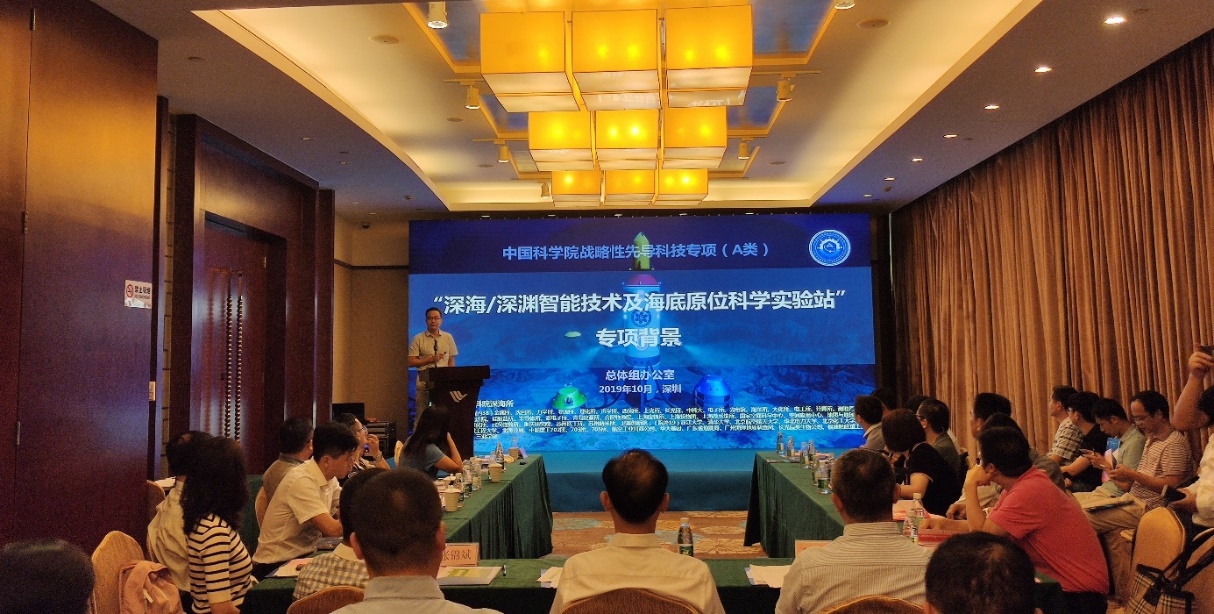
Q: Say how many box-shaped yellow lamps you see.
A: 9